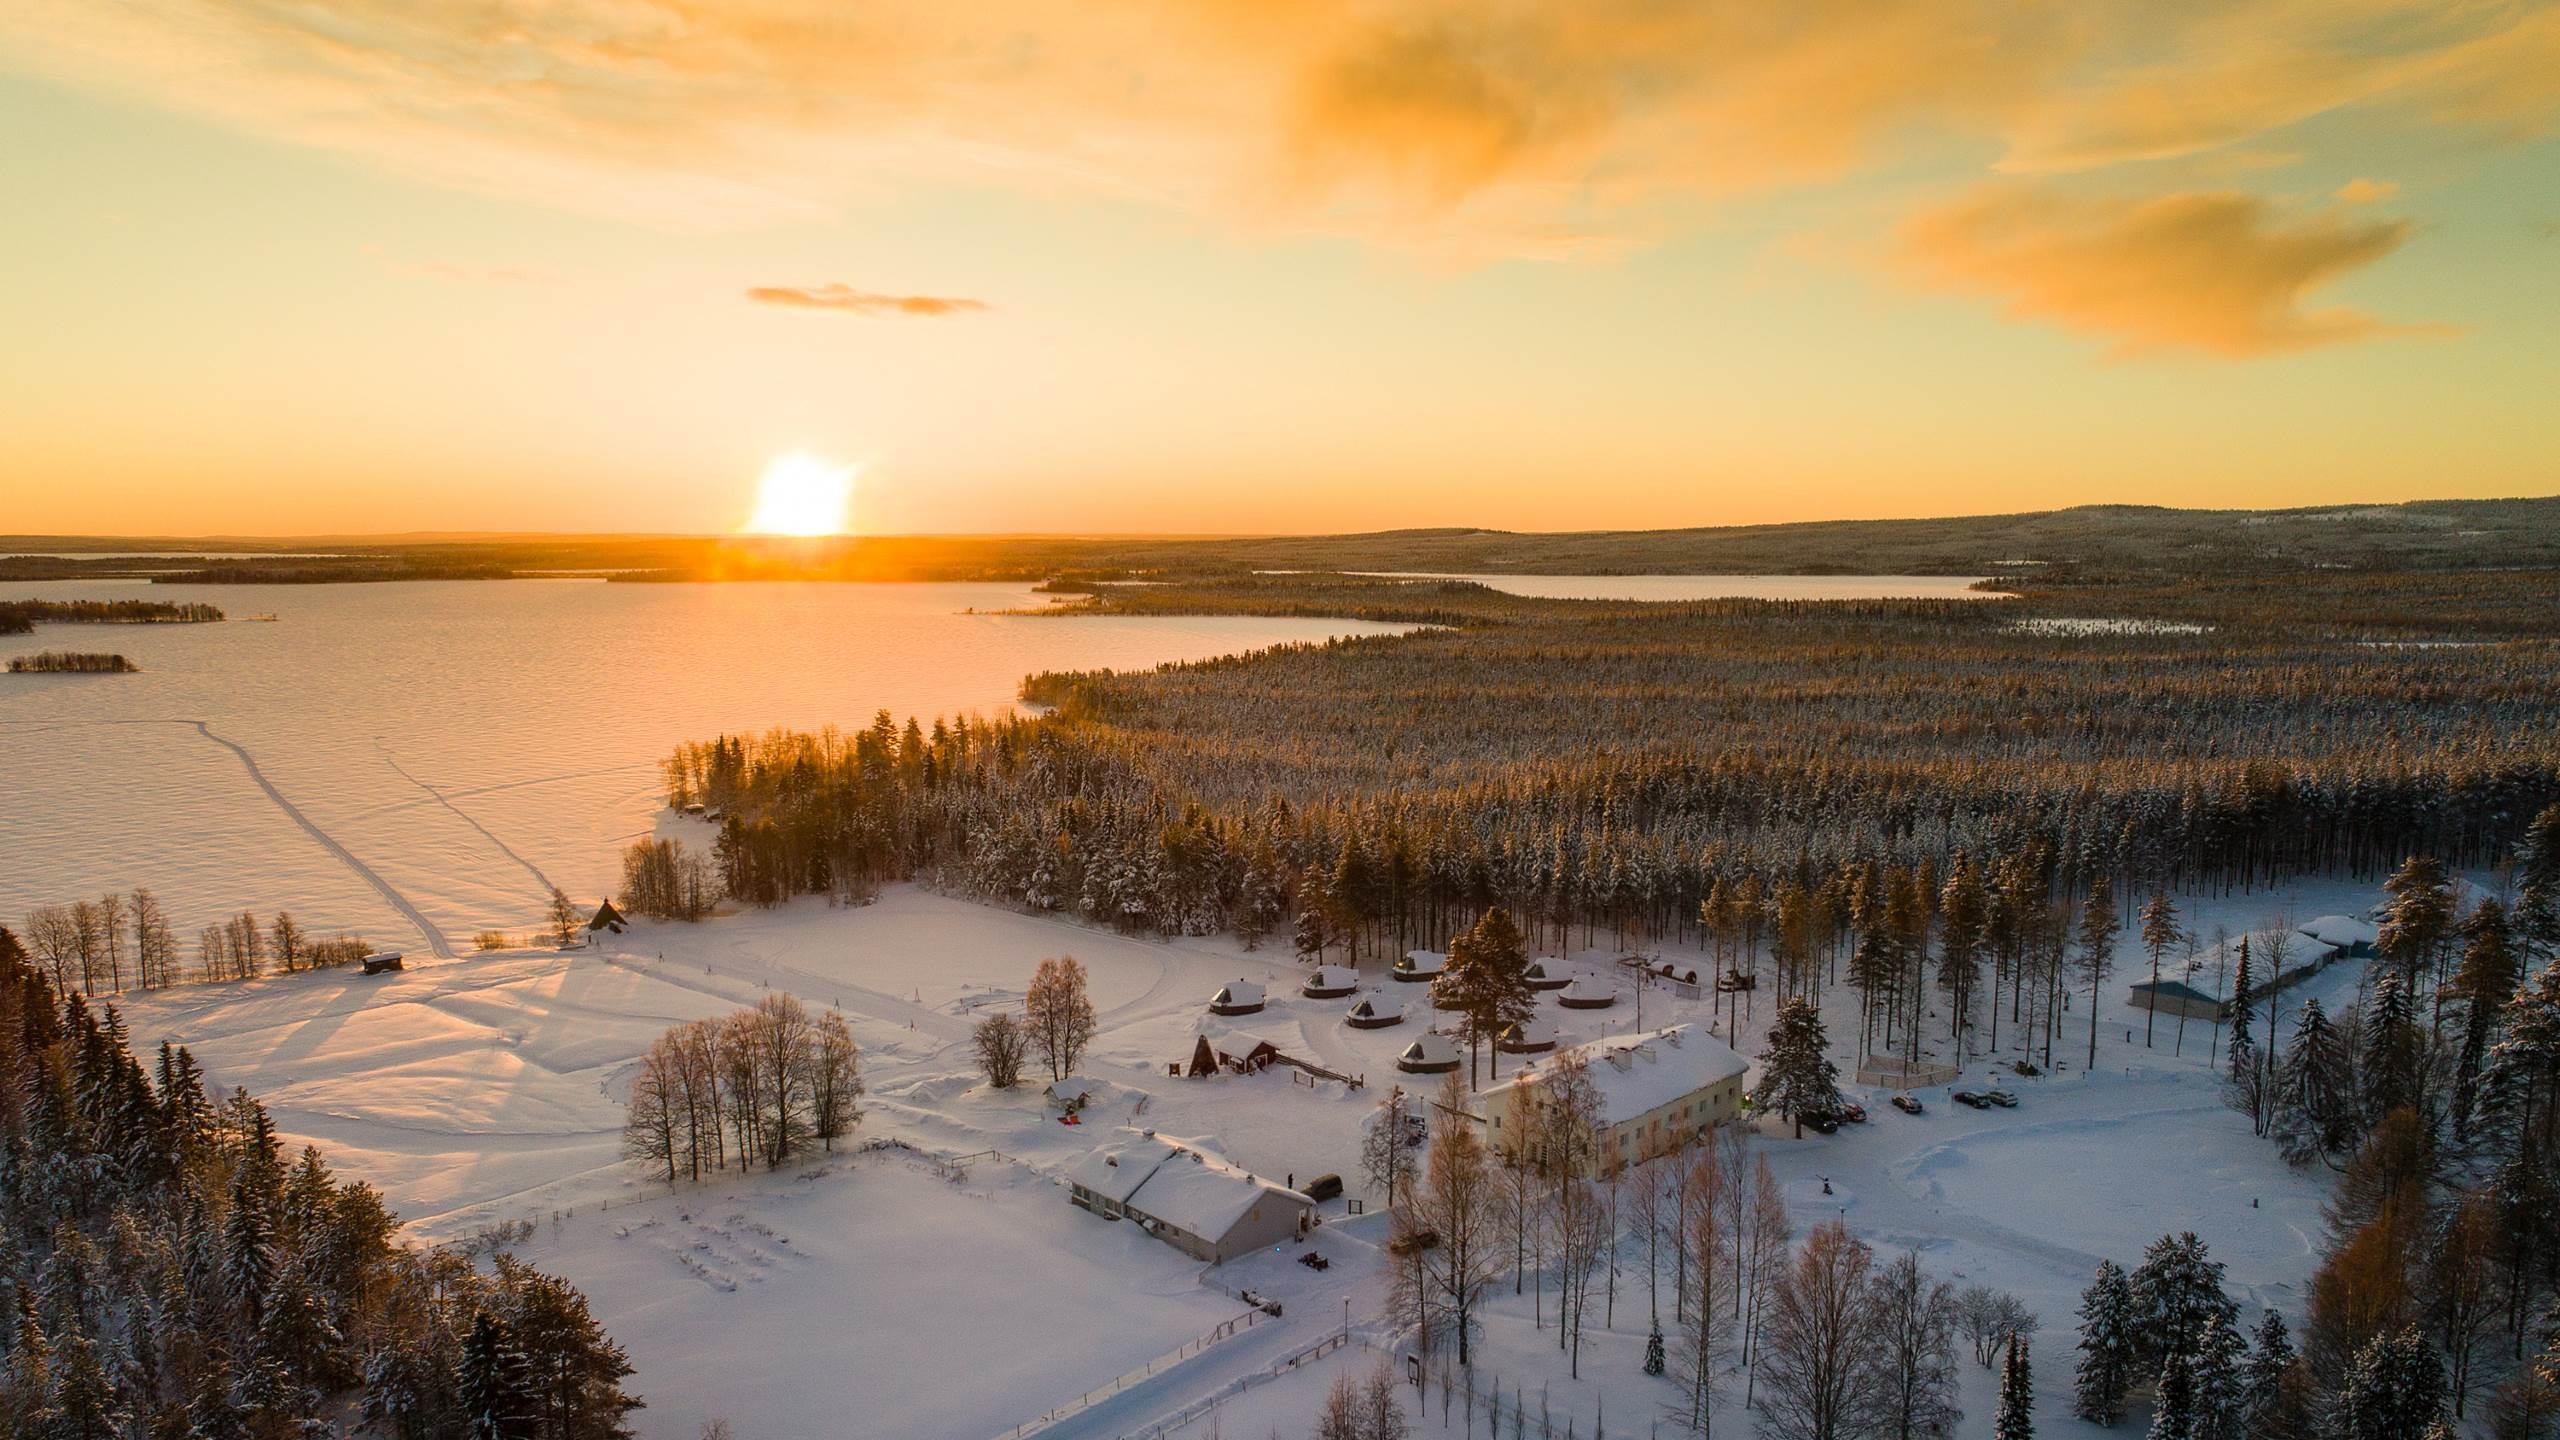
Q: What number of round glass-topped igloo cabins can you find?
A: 9